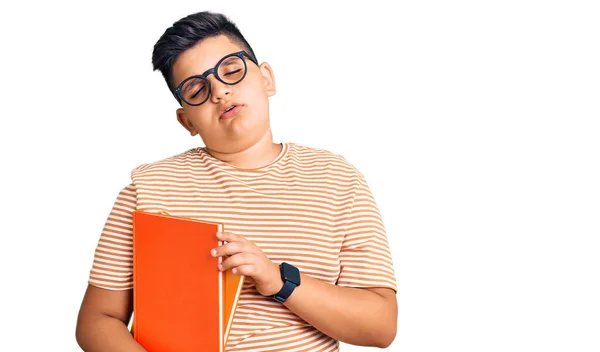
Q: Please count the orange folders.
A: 2